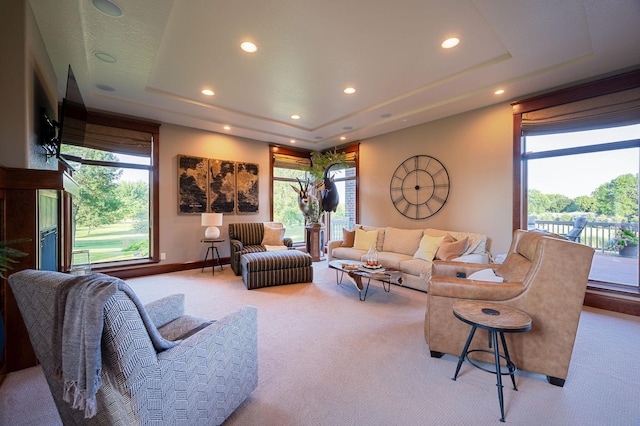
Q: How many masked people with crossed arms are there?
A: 0